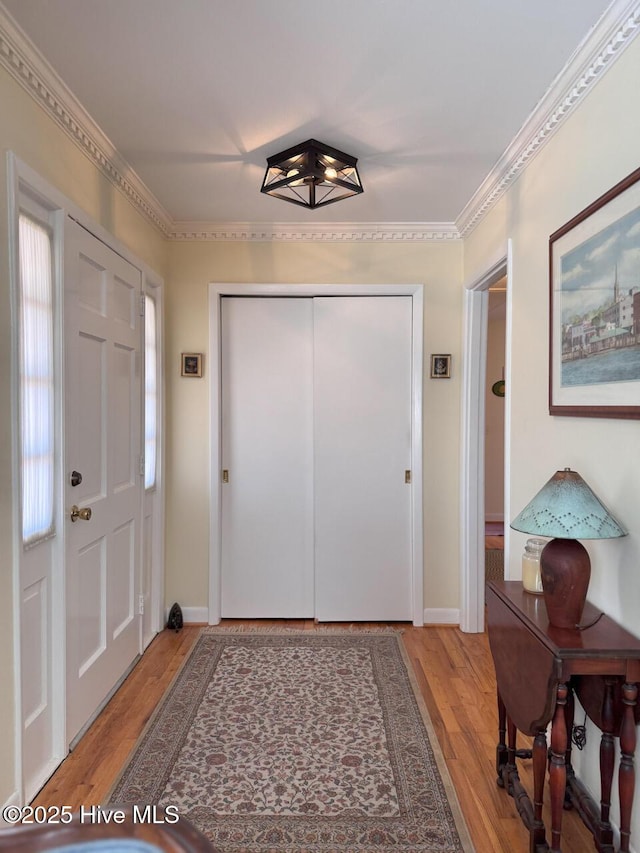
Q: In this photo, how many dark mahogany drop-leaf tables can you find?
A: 1